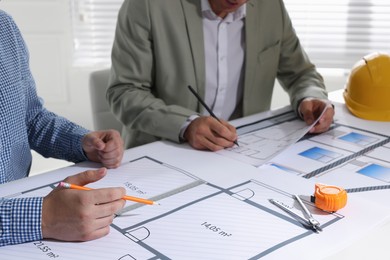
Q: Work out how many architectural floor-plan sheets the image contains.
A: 3